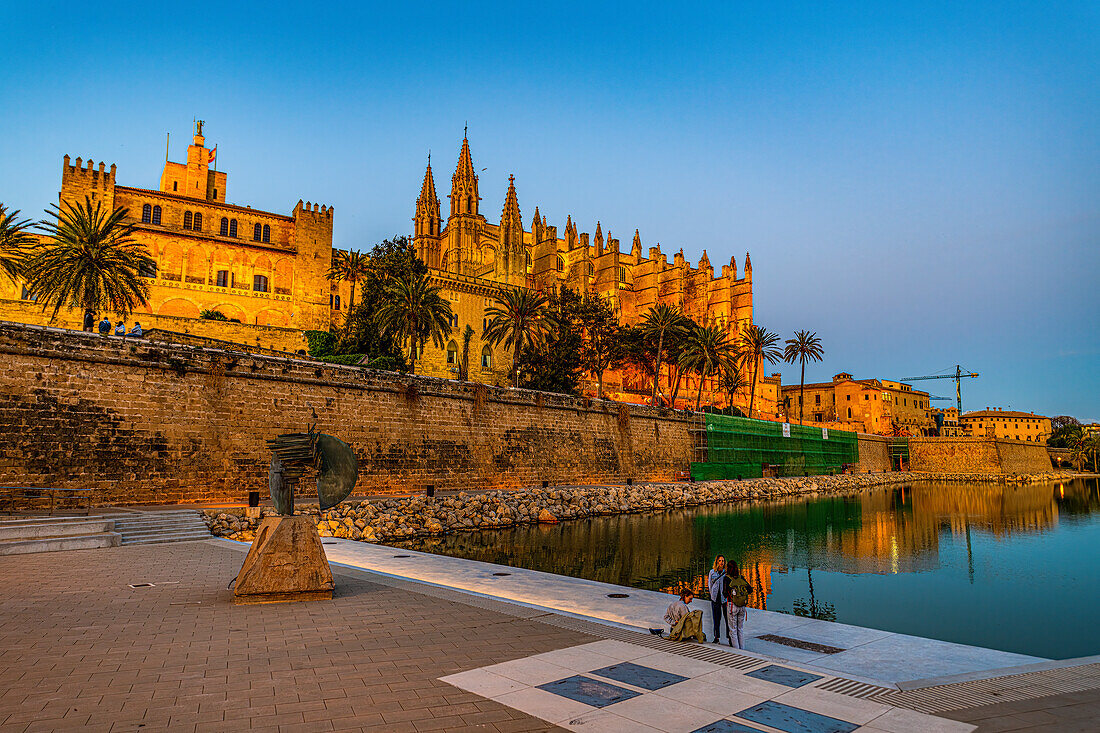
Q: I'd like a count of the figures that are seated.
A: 4